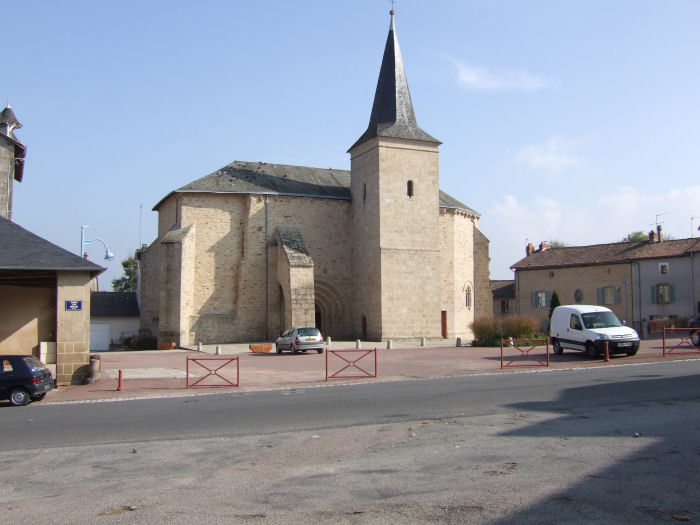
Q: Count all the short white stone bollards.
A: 8